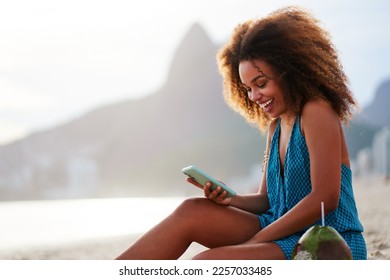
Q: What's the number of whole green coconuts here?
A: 1